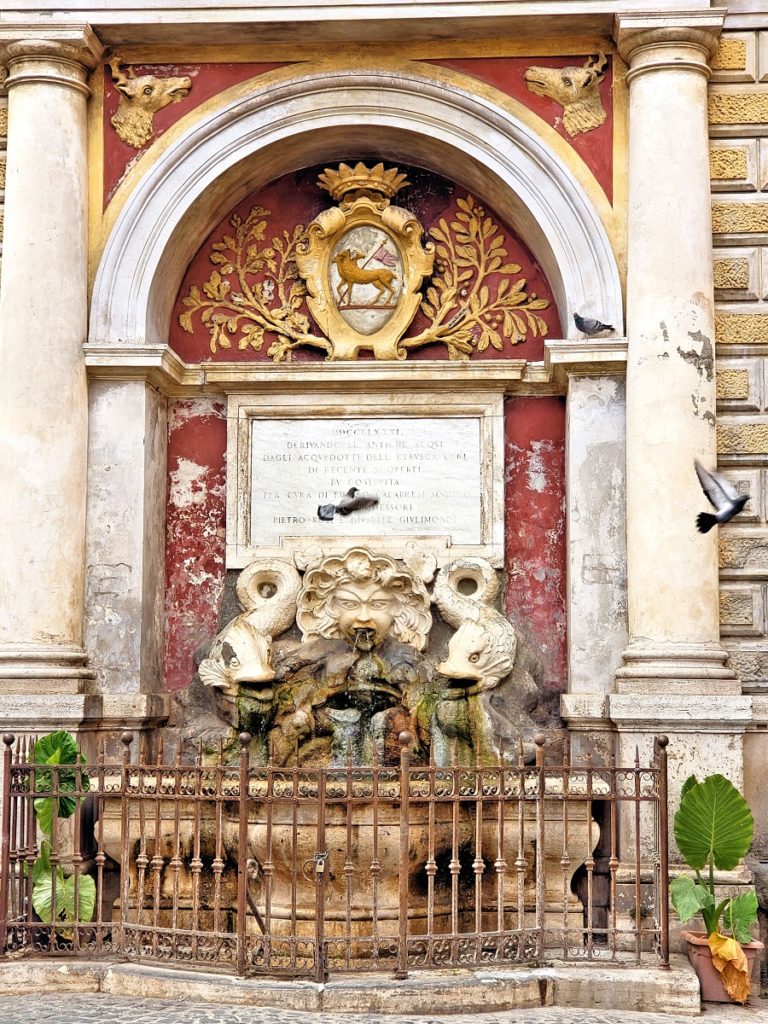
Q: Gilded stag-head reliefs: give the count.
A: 2